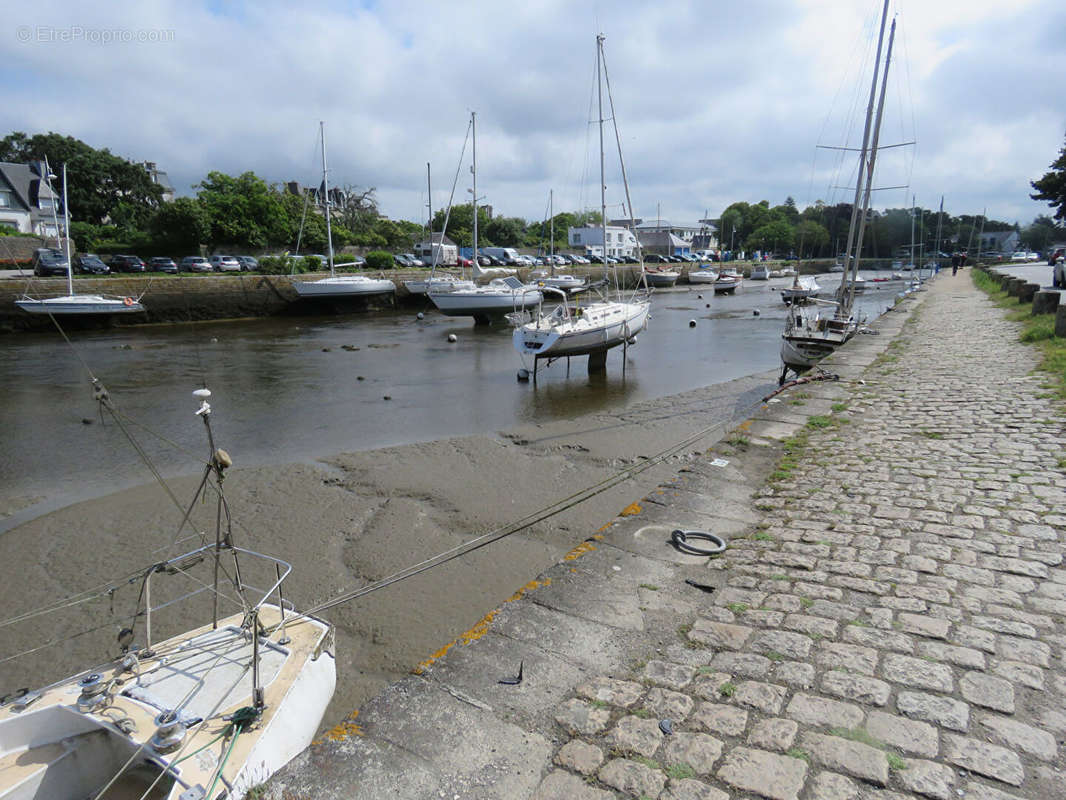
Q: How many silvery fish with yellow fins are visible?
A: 0